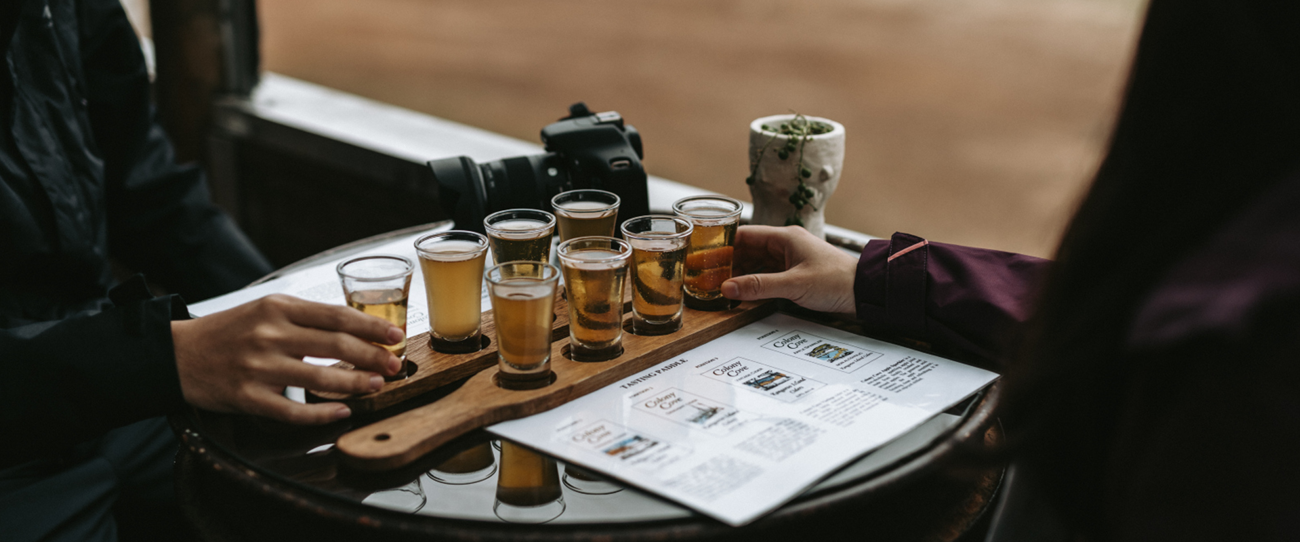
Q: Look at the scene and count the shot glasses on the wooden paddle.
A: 8